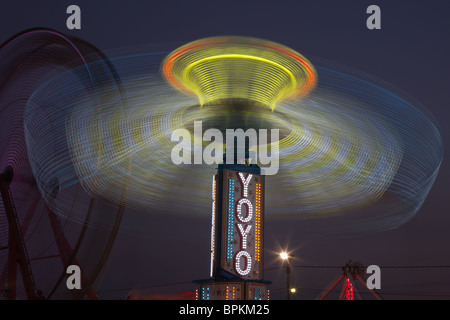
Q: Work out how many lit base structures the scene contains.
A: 1